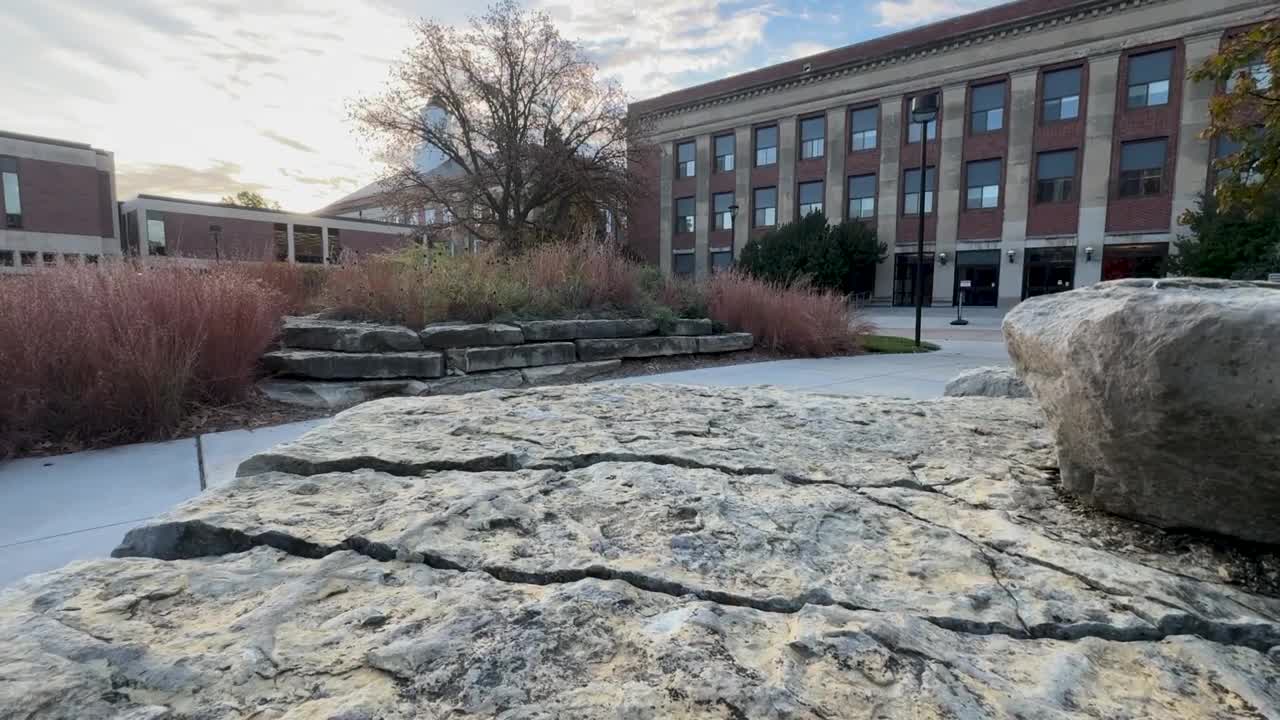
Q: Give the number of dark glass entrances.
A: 4